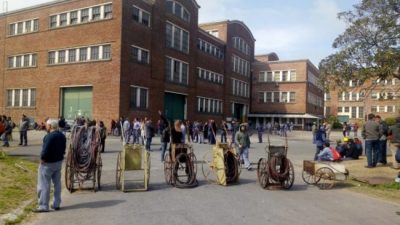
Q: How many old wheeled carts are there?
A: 6